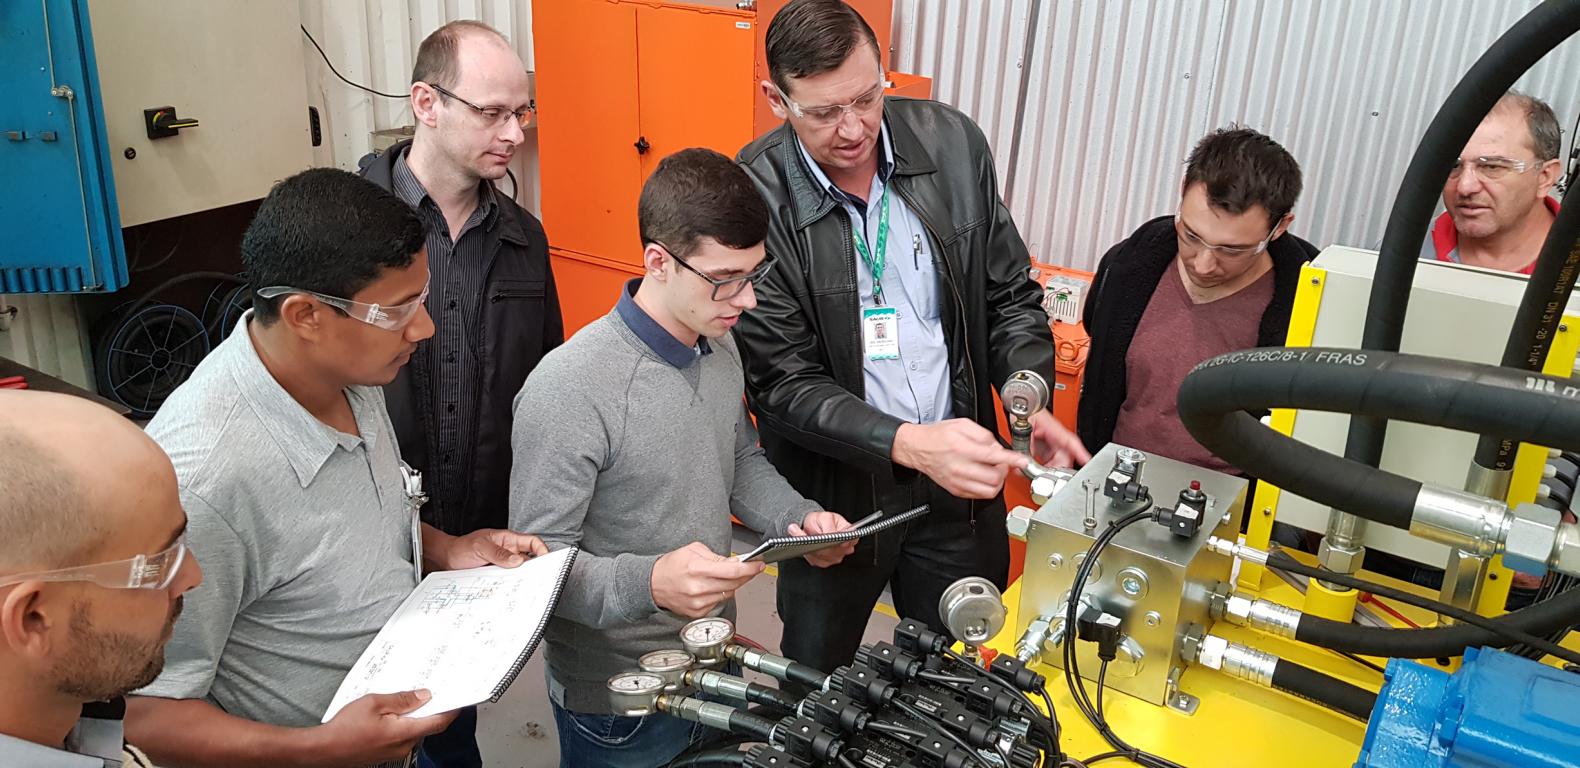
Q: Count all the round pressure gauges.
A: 5